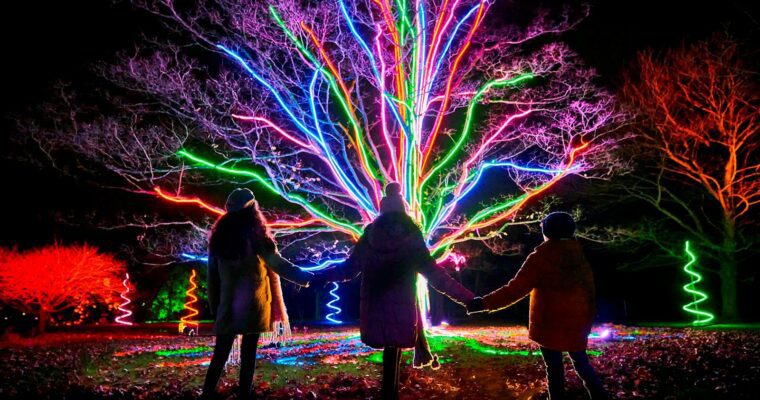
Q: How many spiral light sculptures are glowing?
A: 4